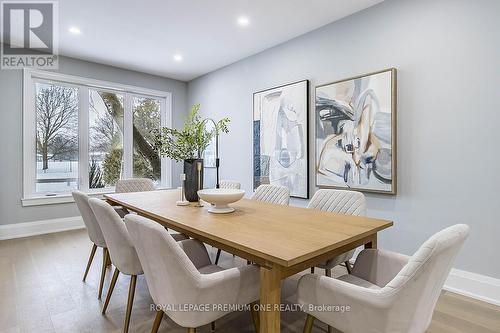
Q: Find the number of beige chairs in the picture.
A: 8